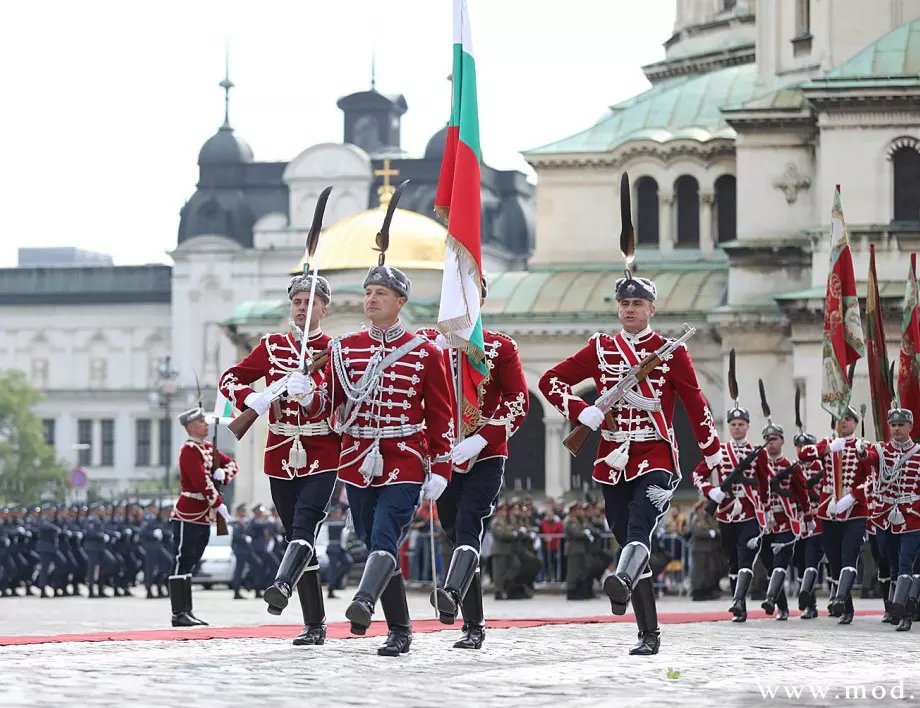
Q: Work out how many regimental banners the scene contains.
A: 3